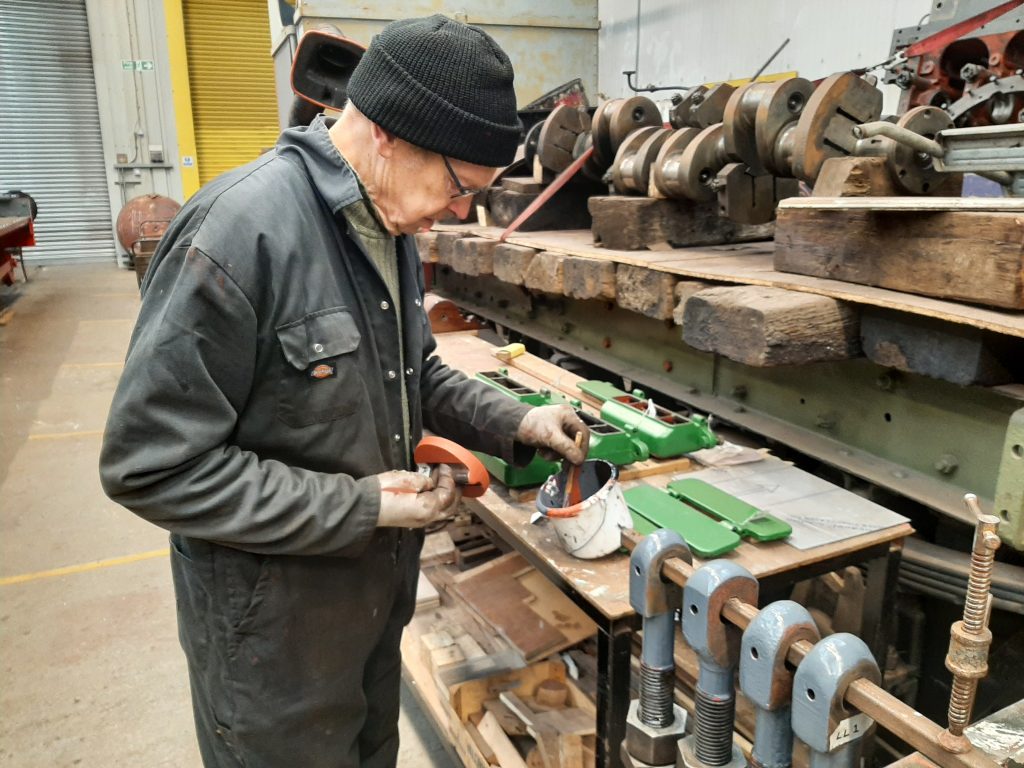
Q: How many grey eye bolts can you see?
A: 4